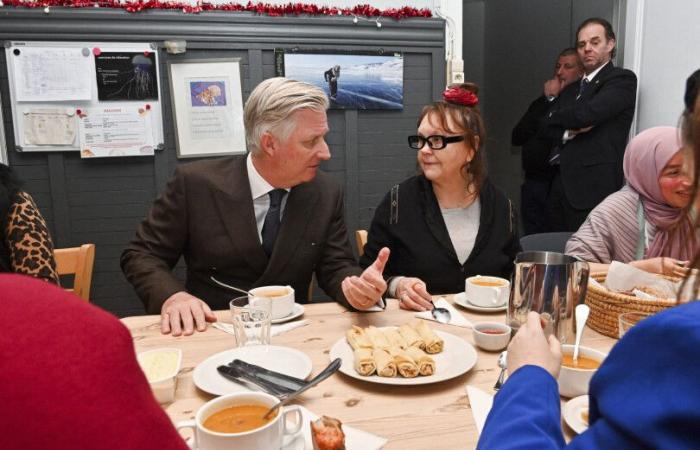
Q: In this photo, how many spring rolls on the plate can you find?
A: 9